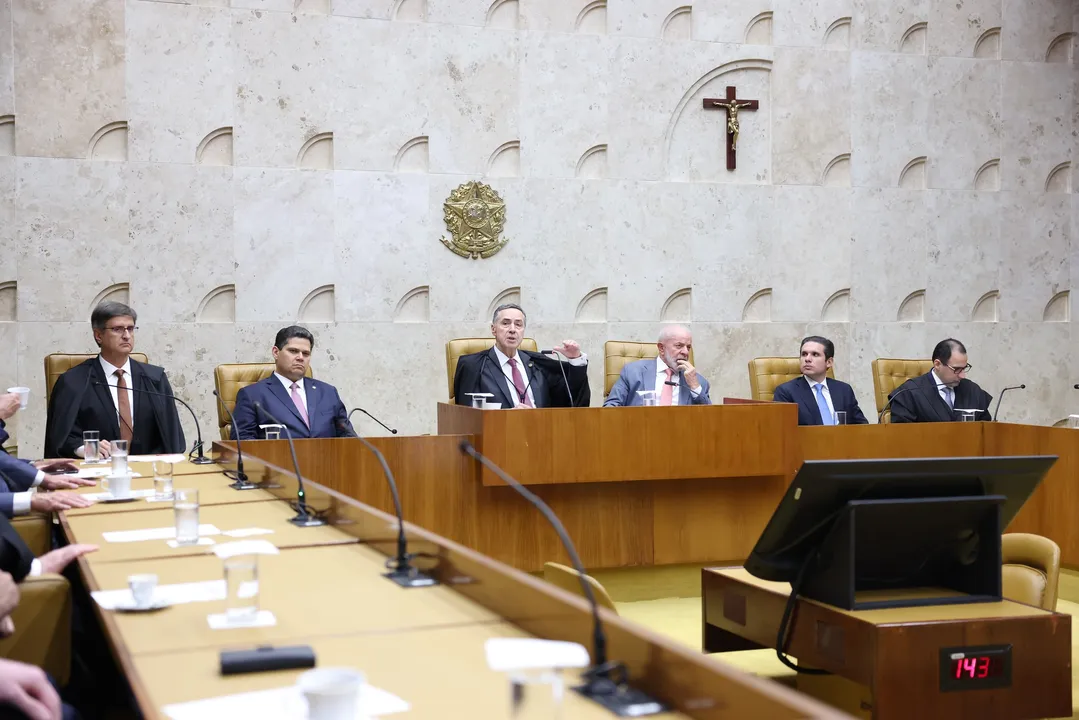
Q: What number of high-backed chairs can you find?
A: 6